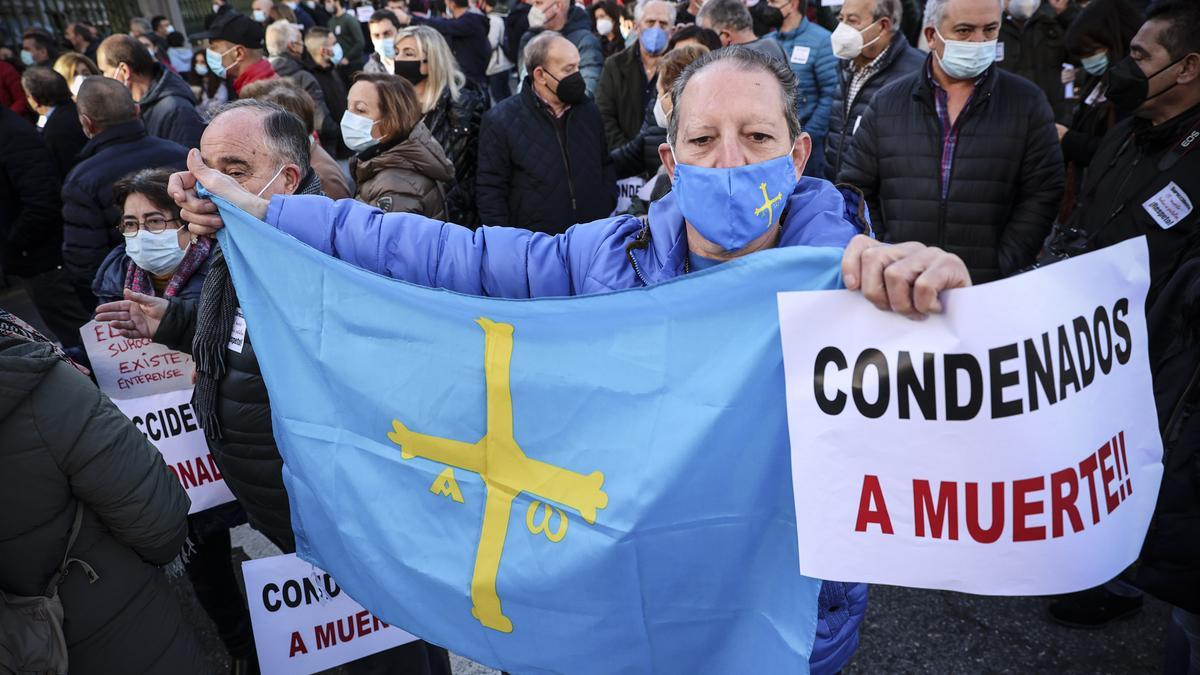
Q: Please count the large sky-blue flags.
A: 1